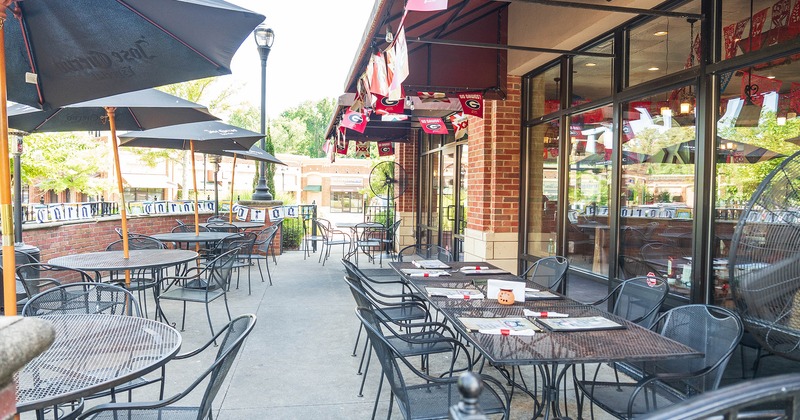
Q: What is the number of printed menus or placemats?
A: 7